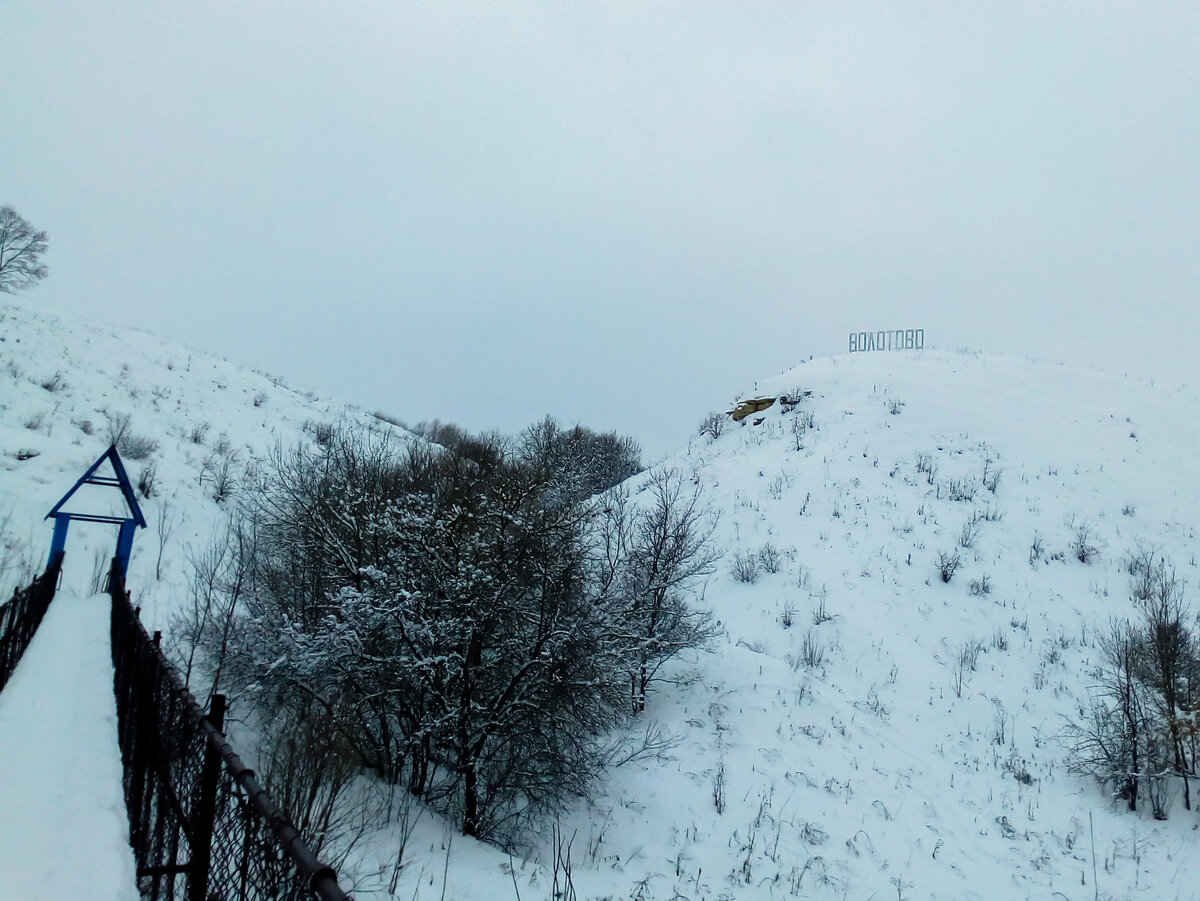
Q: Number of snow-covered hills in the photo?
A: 2